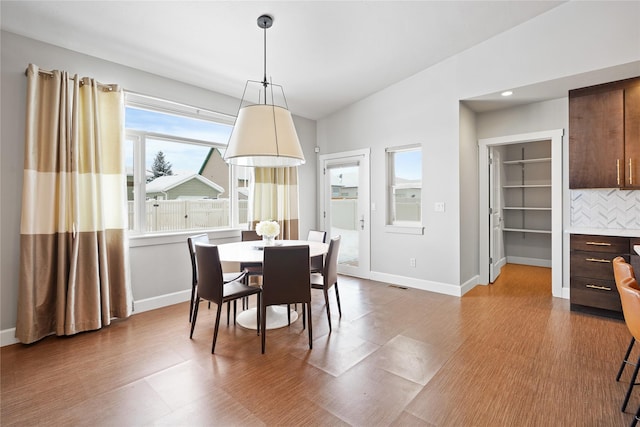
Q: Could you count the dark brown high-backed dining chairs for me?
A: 6